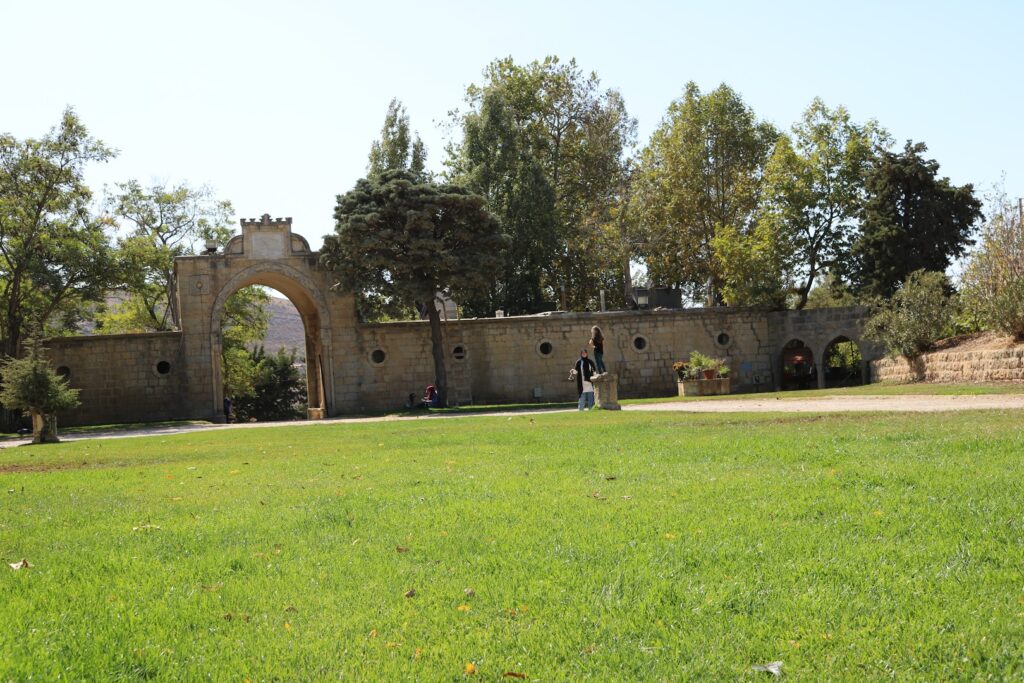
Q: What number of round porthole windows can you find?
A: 7